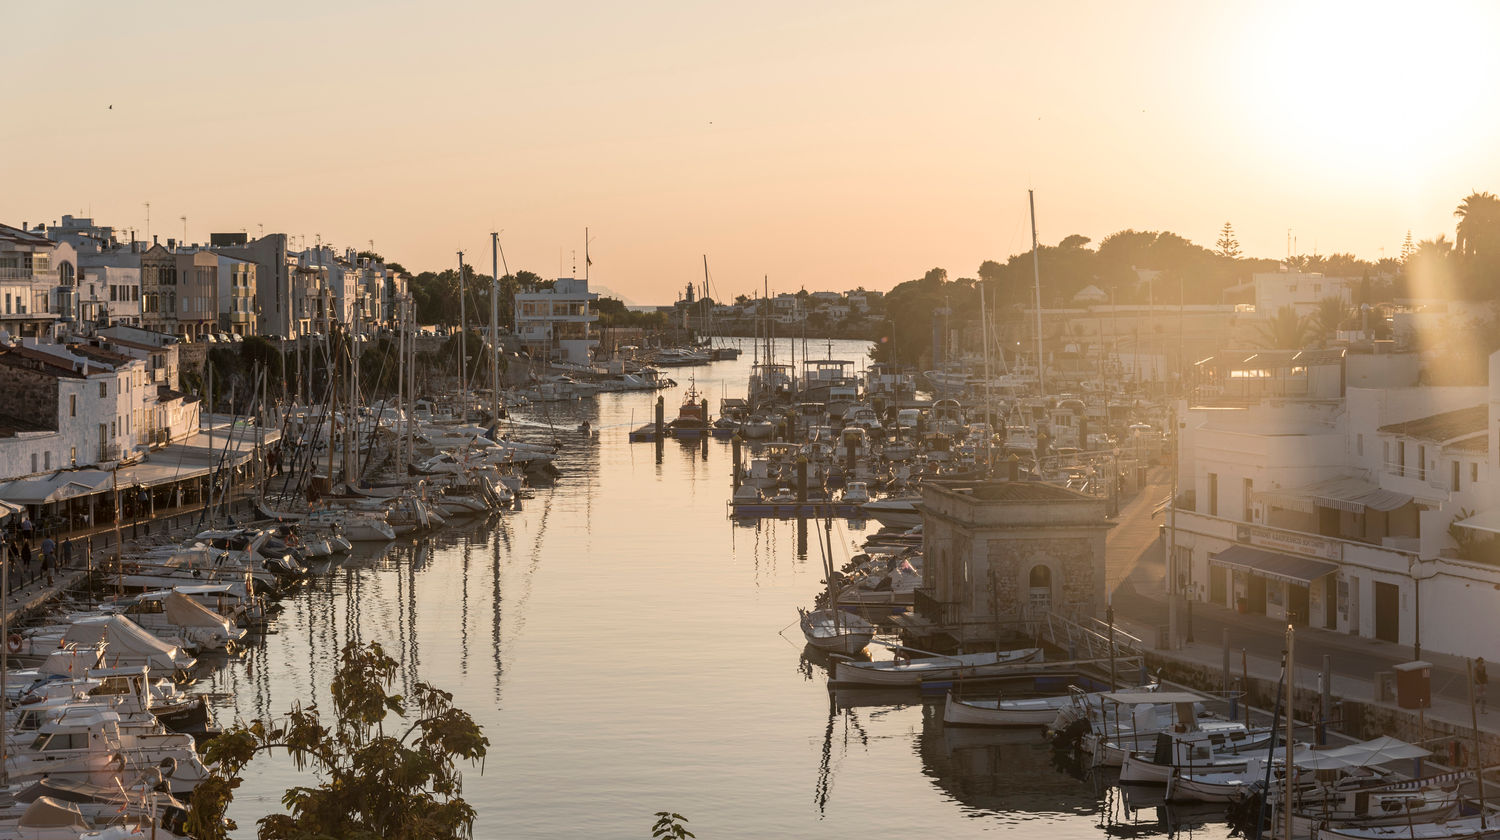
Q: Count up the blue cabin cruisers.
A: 0